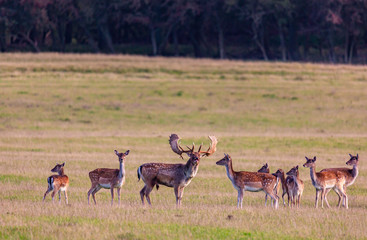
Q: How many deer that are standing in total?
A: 9